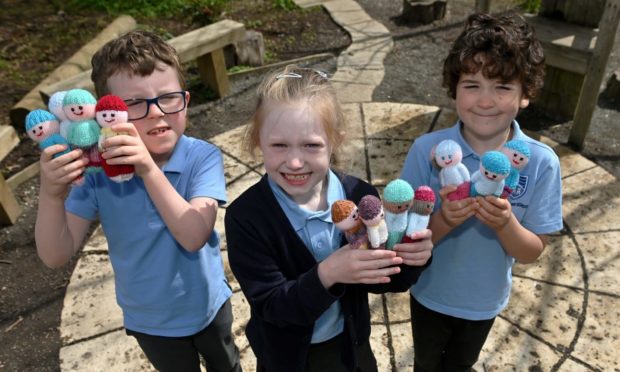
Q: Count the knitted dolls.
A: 11